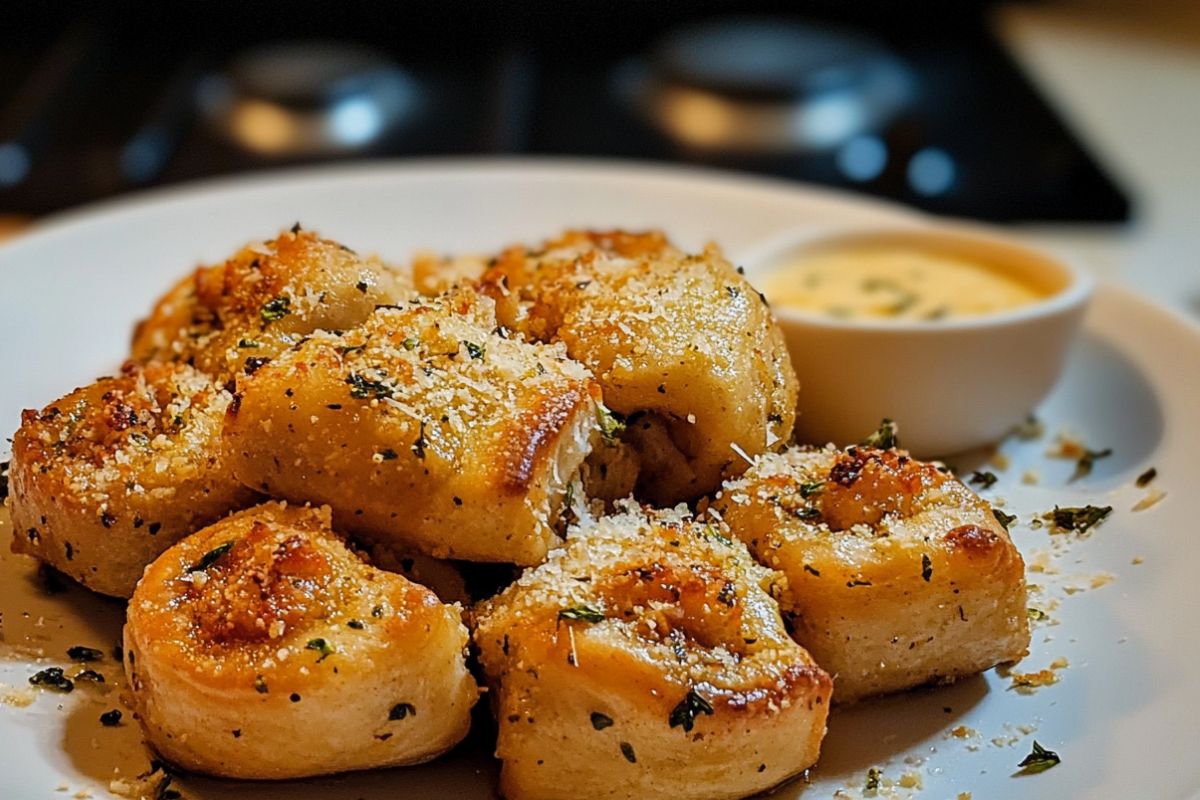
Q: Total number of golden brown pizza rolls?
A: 7